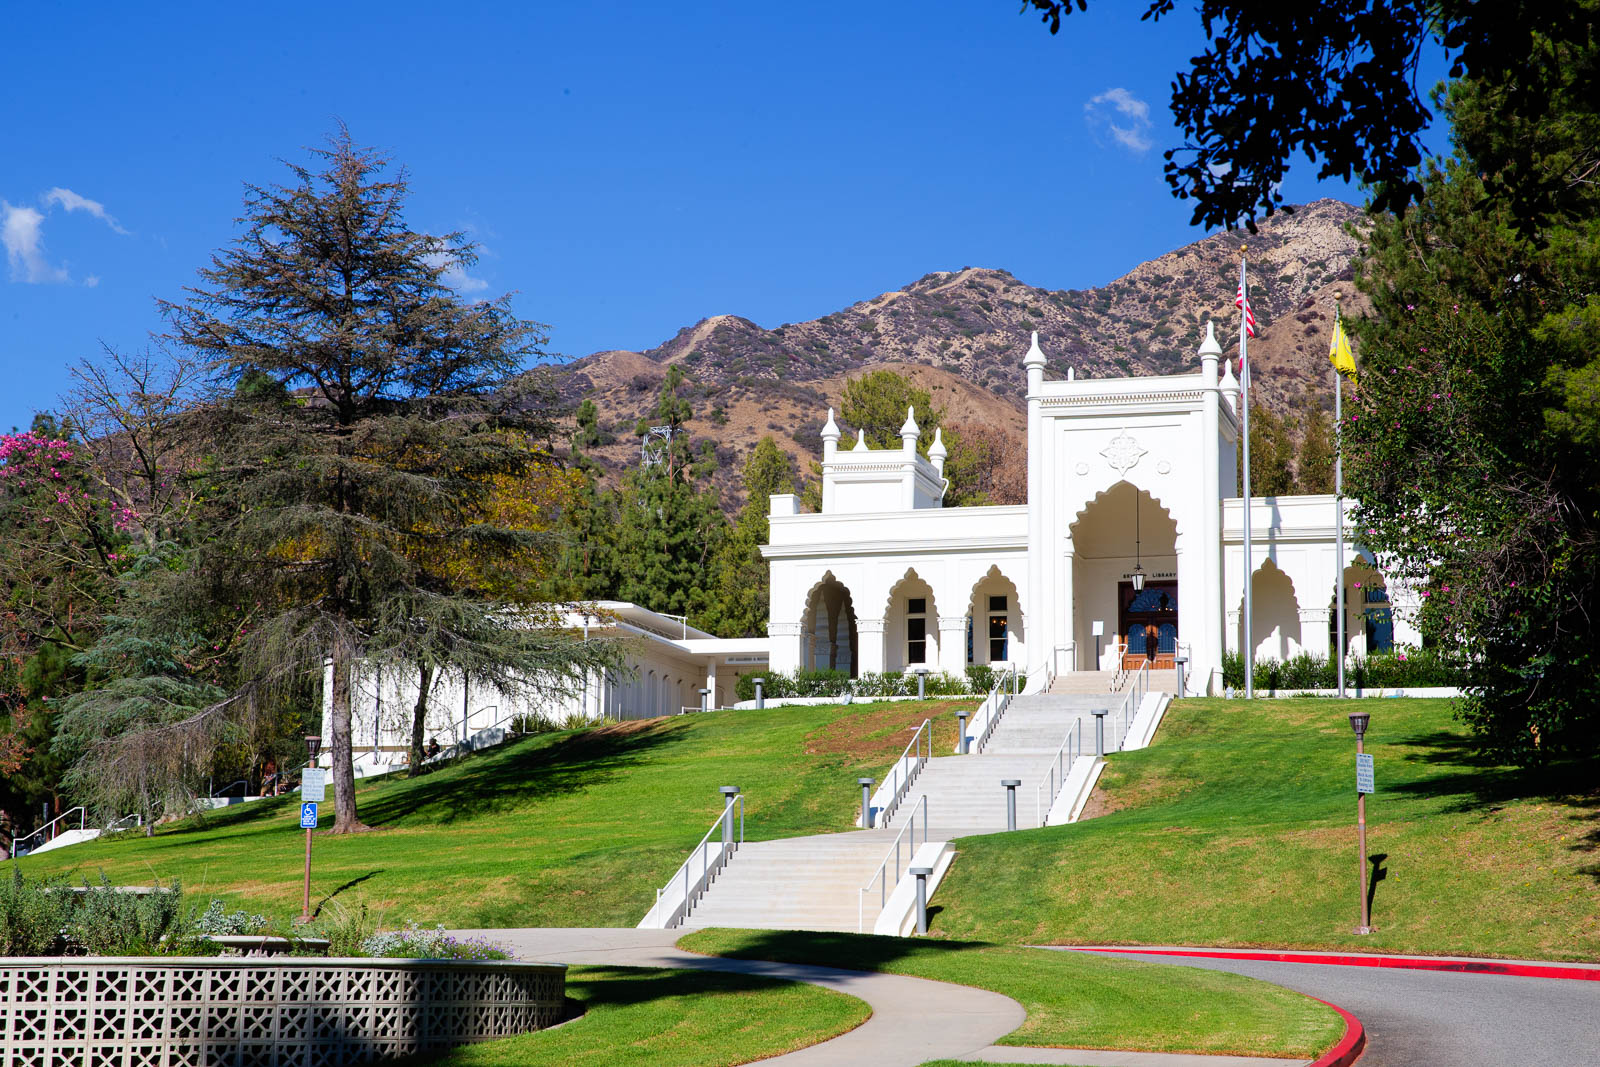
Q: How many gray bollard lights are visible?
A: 10